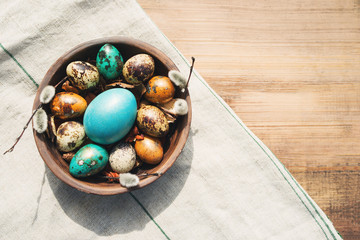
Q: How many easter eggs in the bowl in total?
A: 11